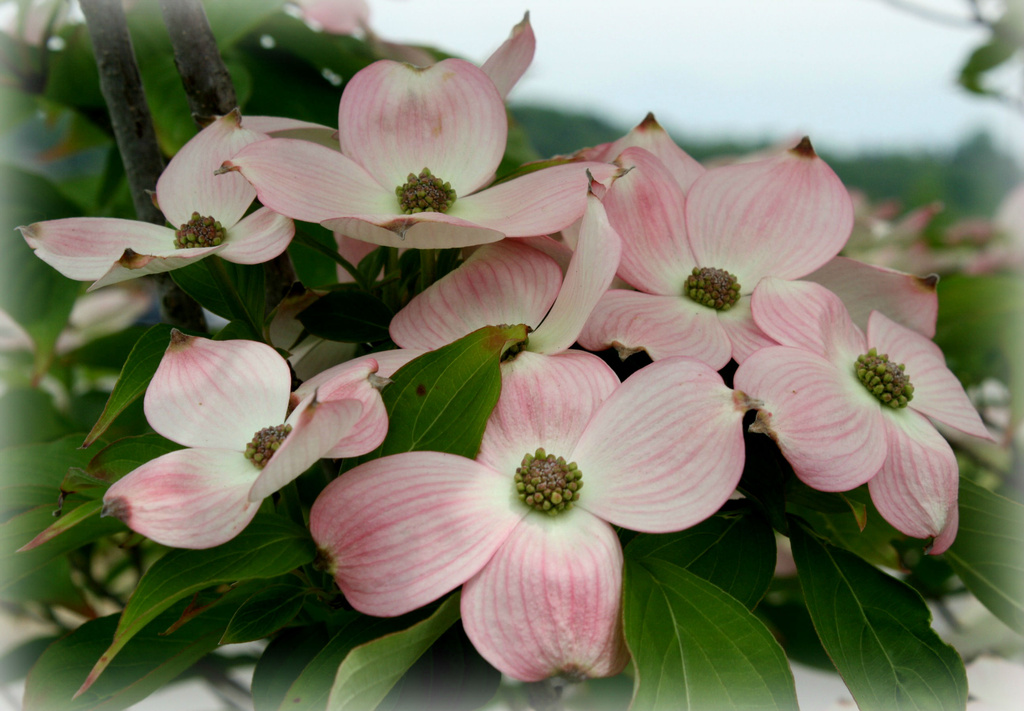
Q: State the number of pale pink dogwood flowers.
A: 7